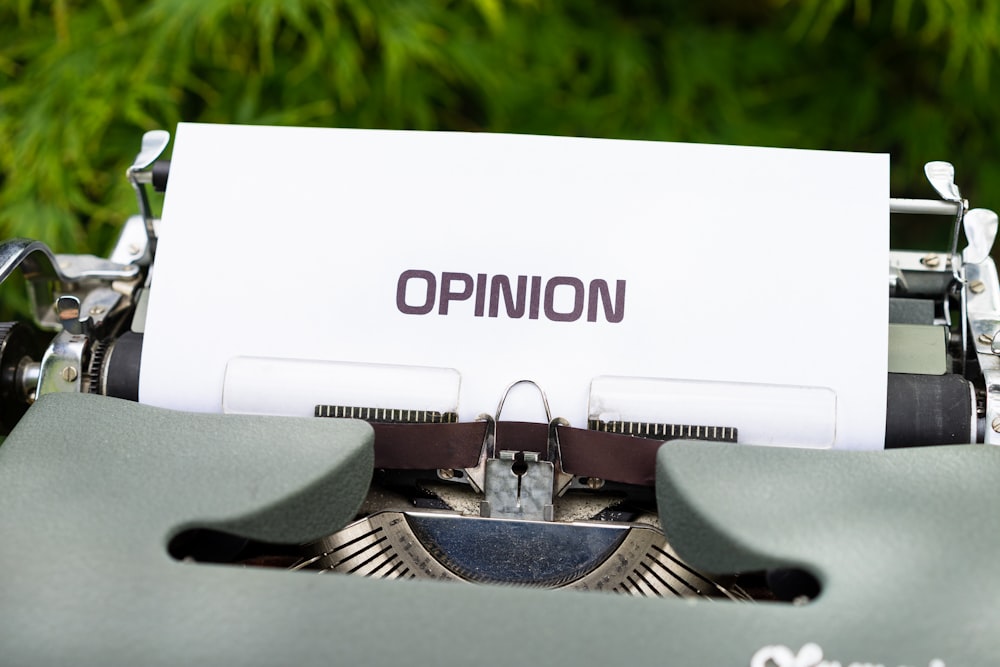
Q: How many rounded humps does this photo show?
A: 2